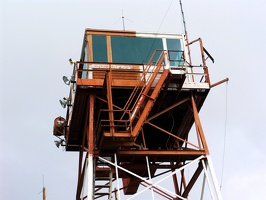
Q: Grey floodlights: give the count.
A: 3